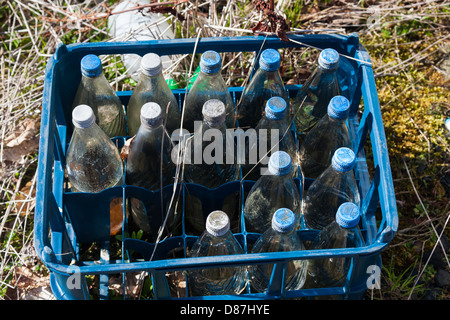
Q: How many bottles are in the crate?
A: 15